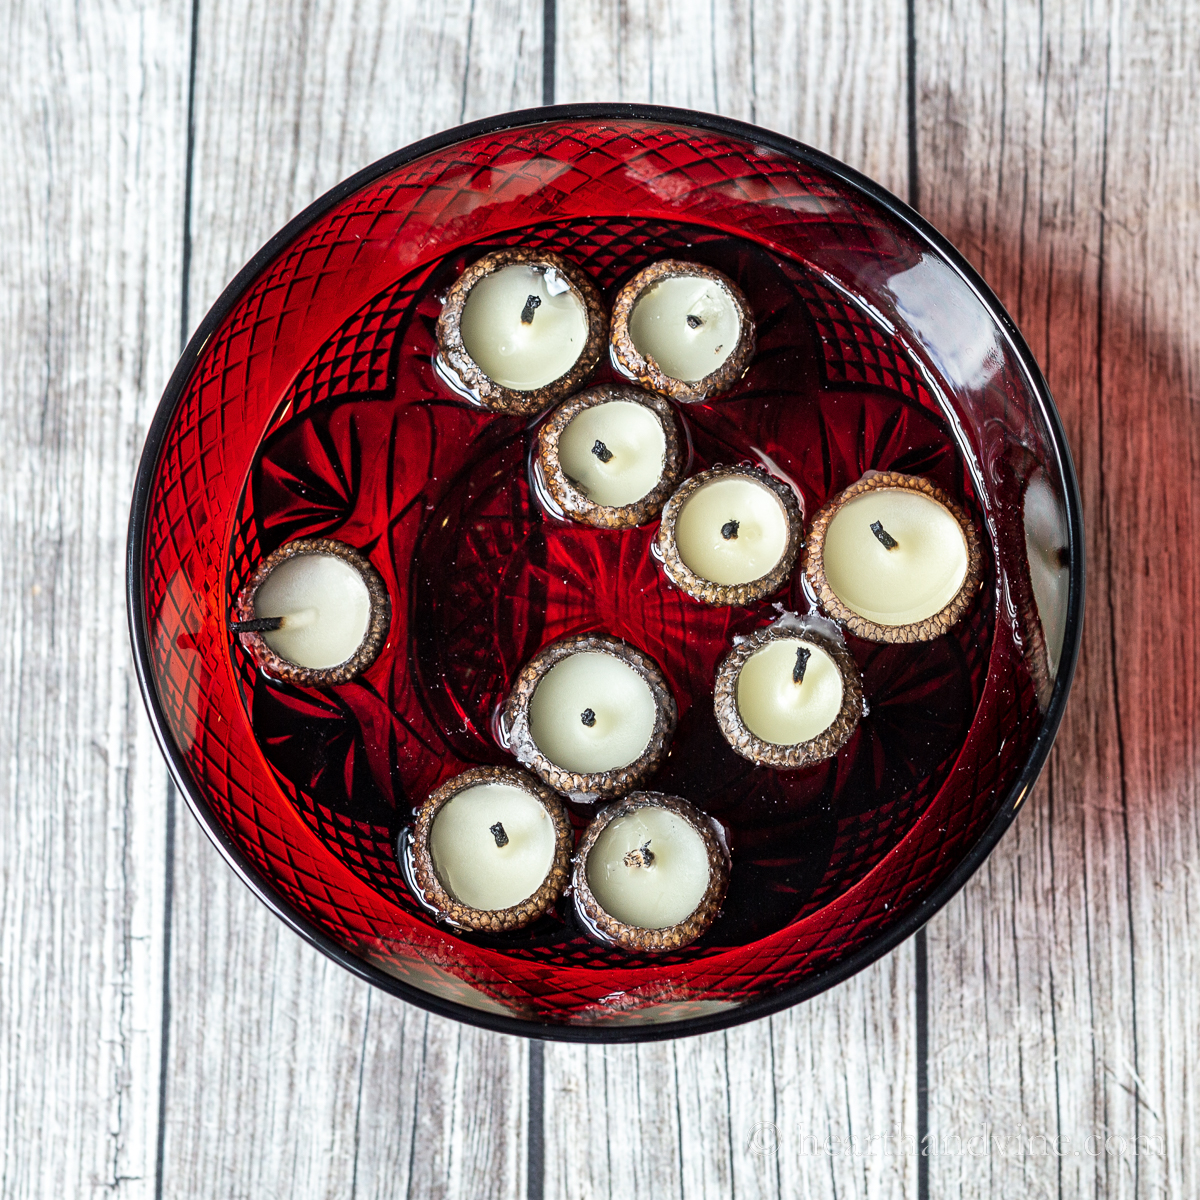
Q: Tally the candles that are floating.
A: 10